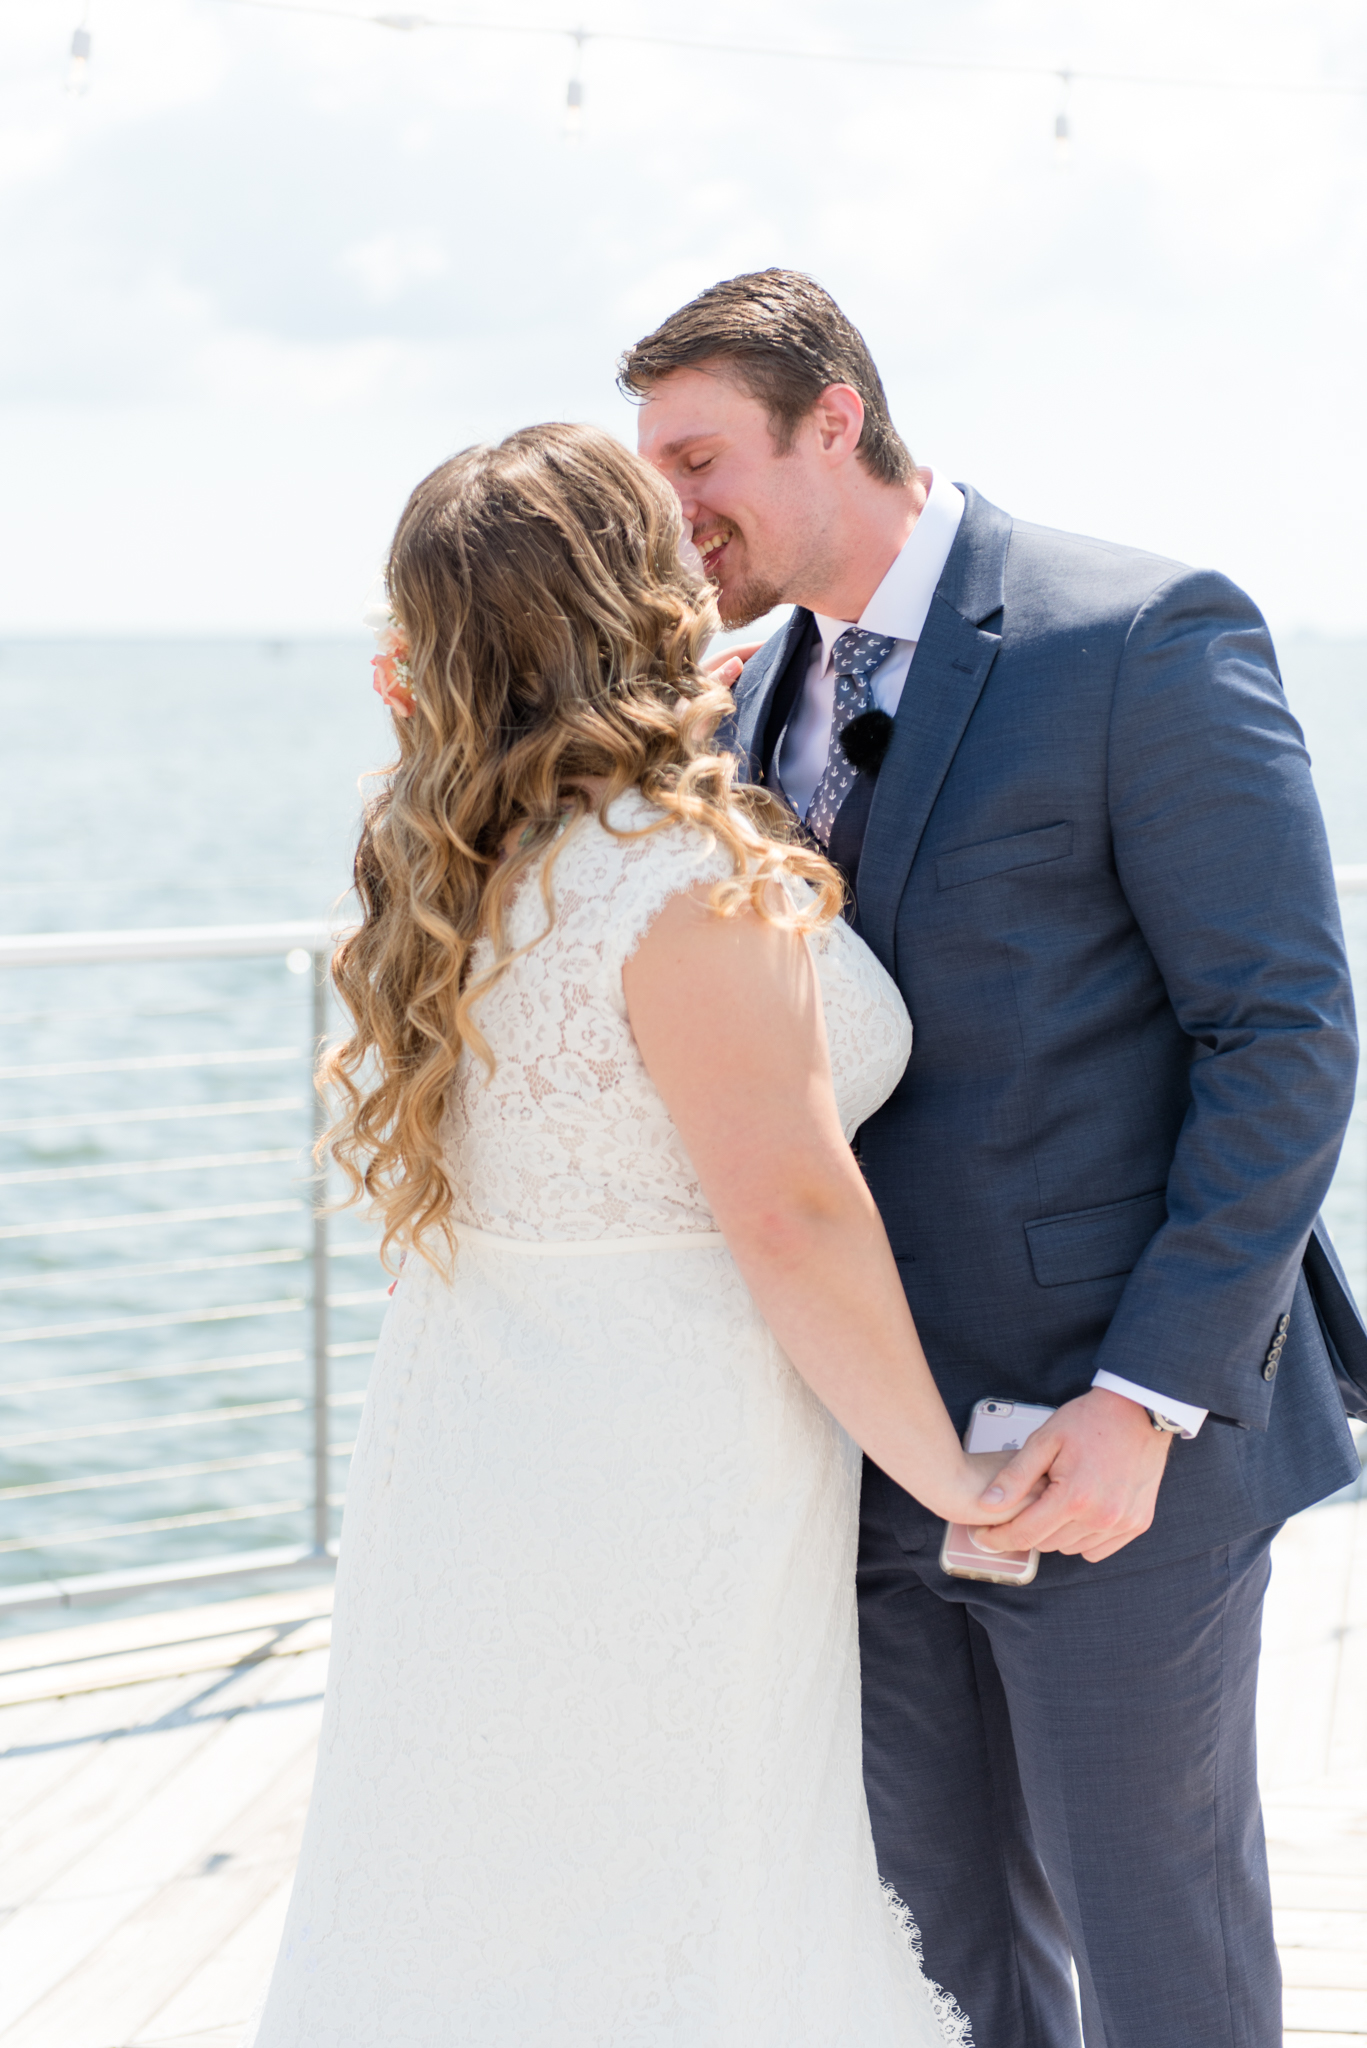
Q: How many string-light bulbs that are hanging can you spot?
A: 3